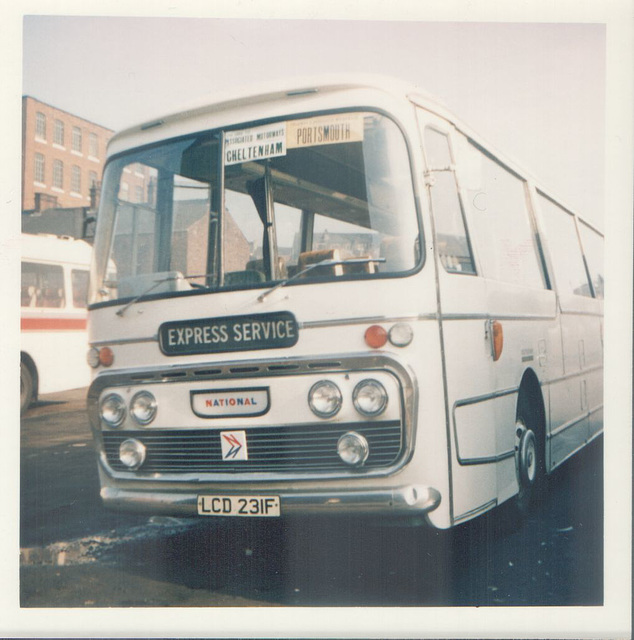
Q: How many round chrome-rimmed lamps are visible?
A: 6